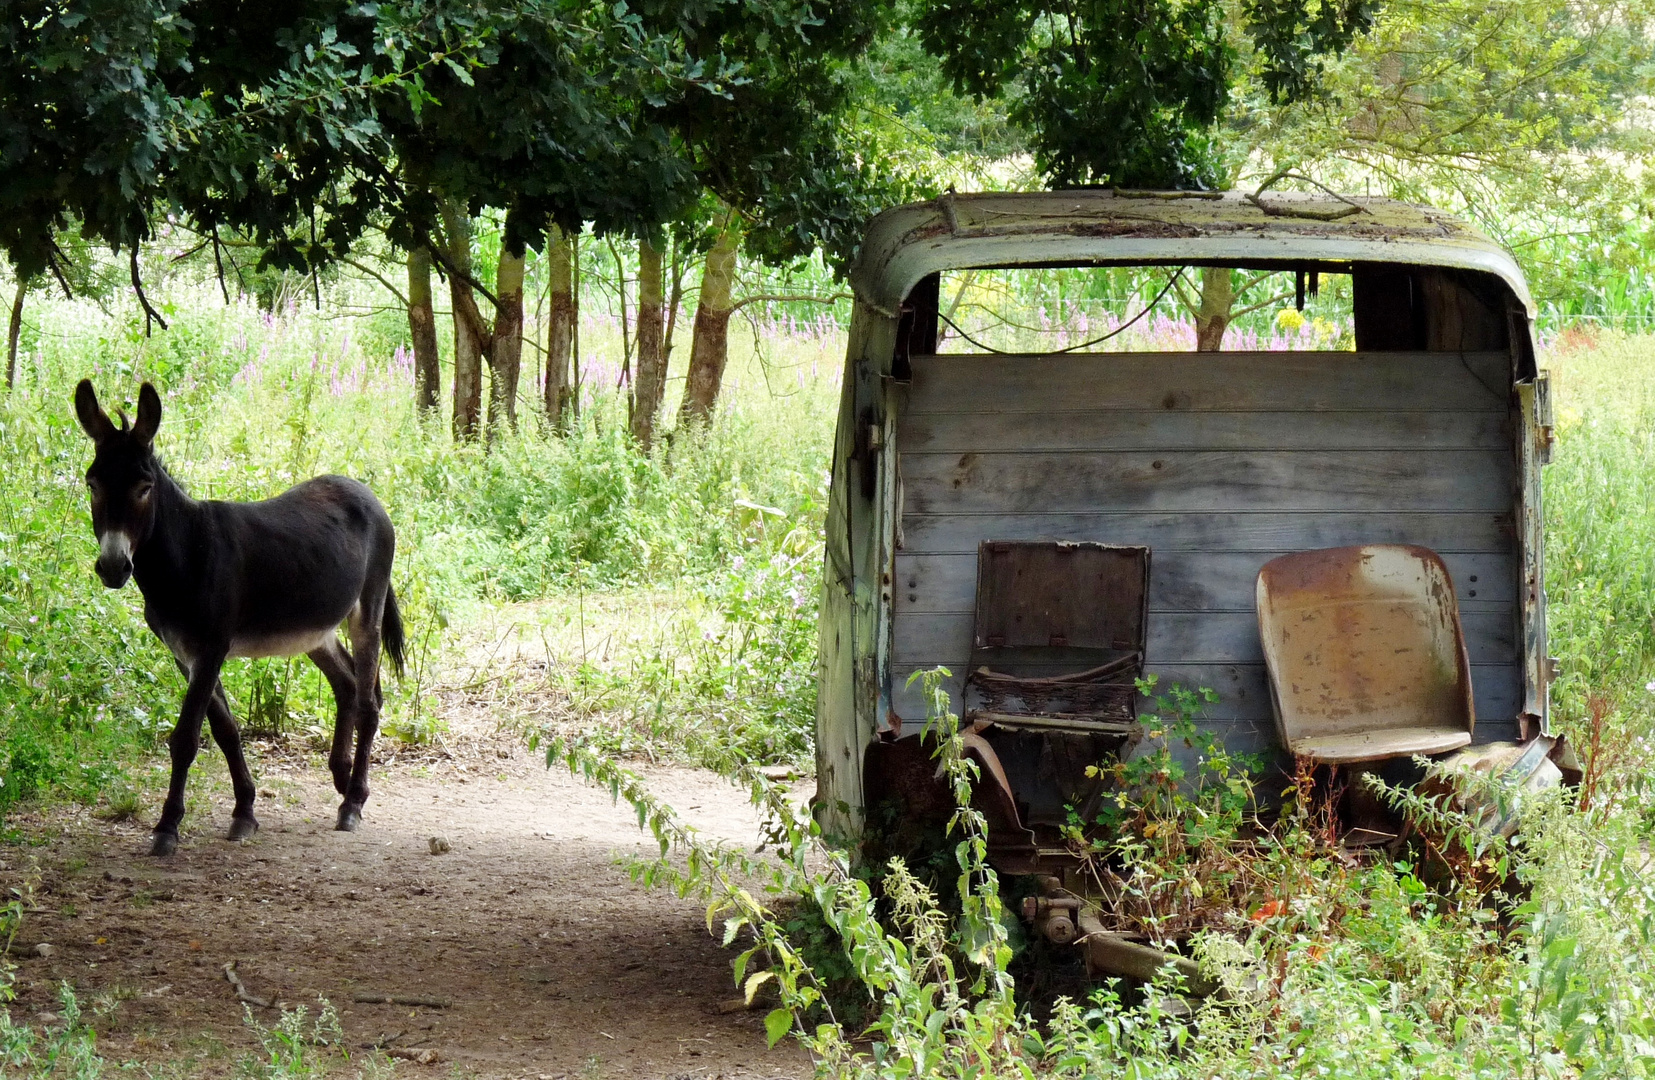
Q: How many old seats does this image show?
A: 2